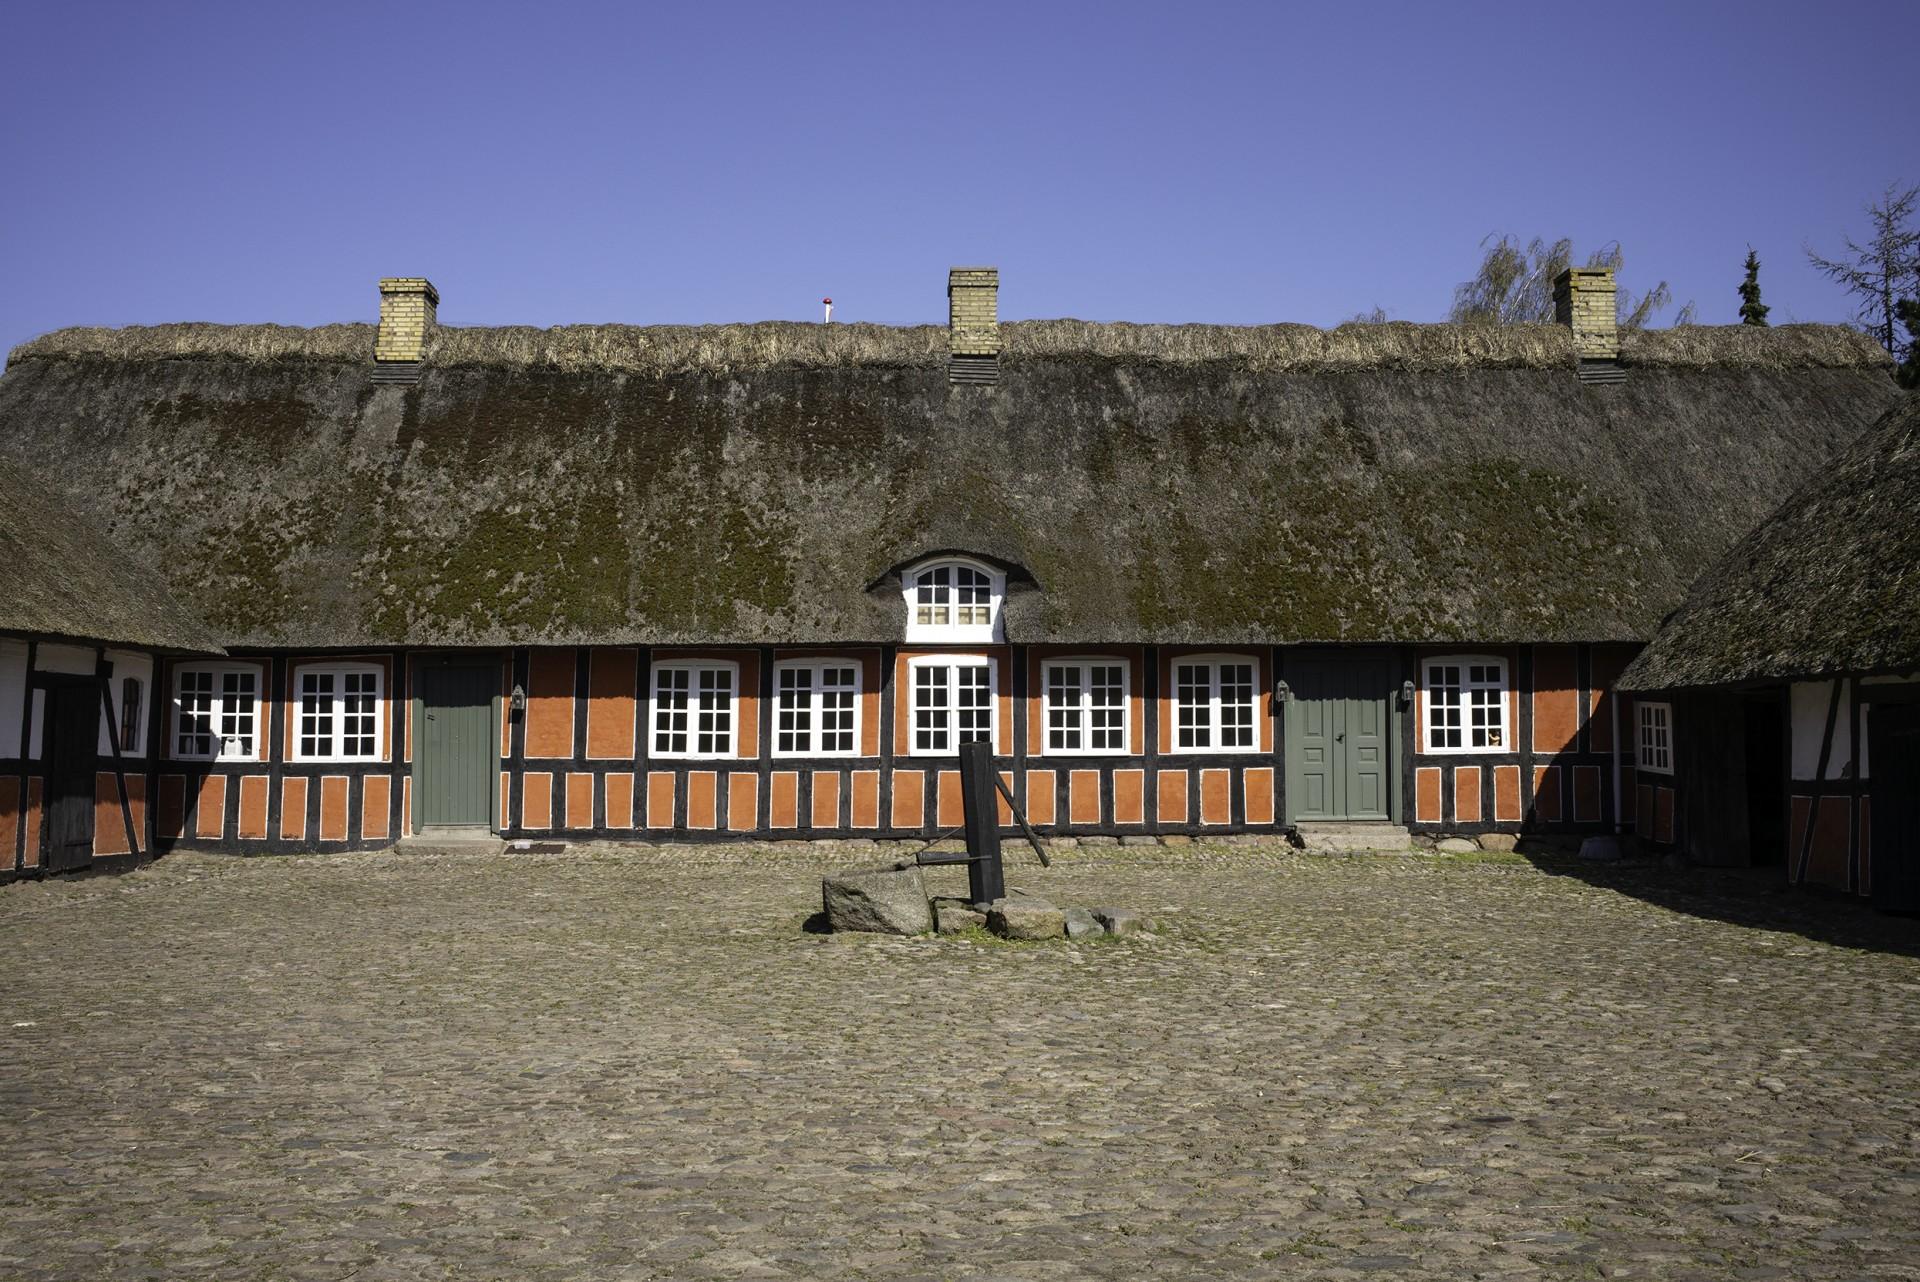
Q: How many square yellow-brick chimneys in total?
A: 3